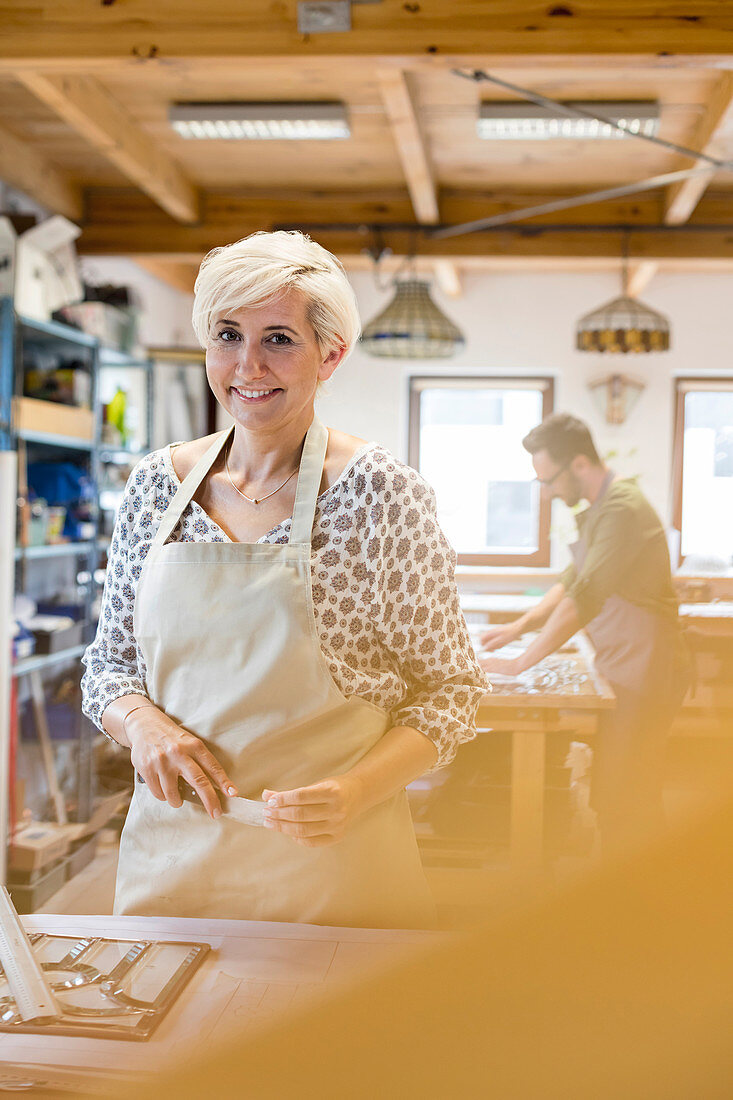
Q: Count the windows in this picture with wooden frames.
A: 2